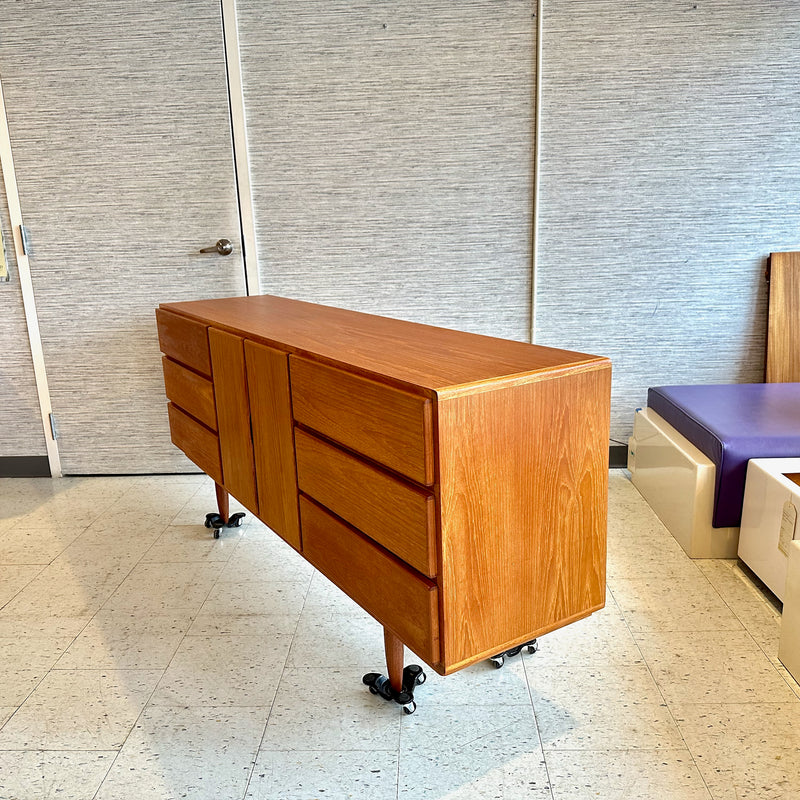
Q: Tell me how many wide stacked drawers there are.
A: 6